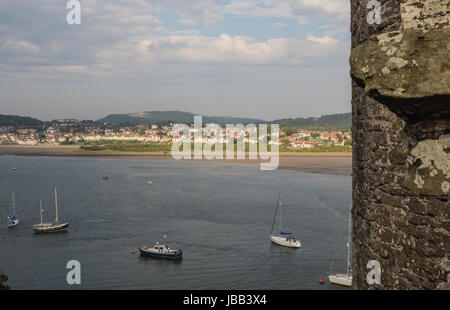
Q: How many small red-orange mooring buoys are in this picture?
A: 3